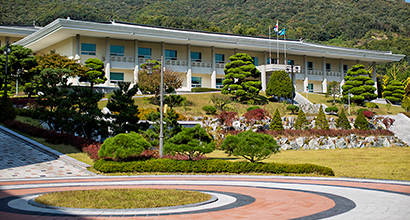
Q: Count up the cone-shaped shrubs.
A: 5